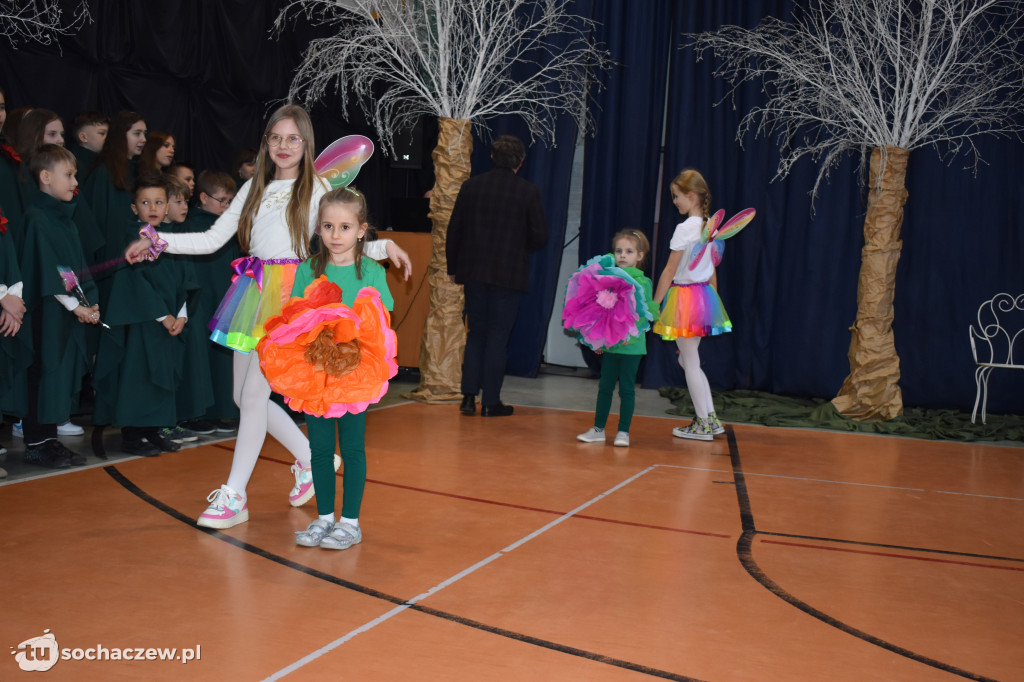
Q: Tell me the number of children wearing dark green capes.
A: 13